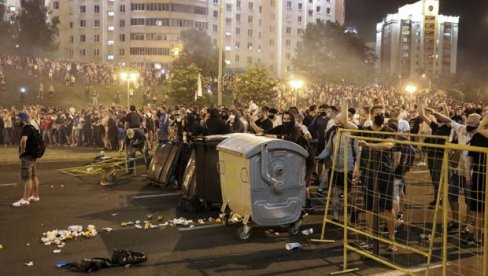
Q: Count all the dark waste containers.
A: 2